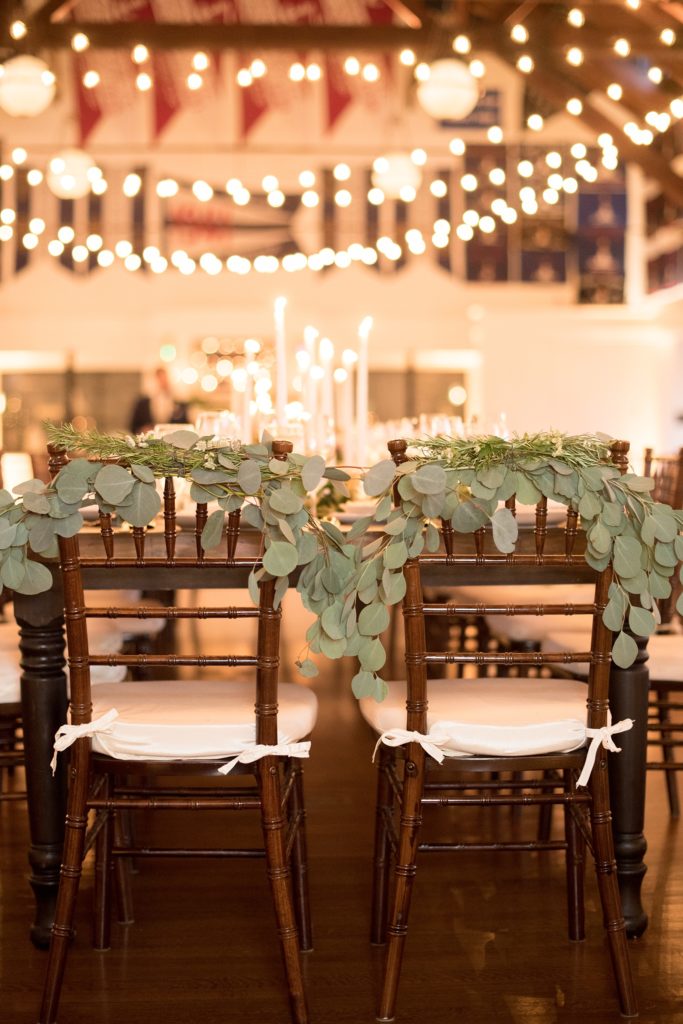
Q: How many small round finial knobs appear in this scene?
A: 4